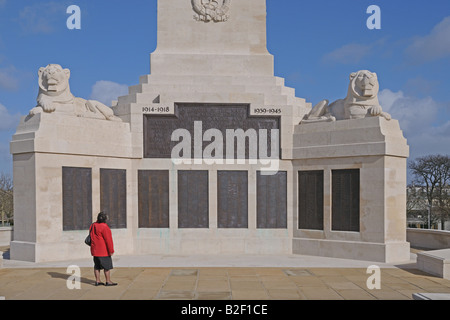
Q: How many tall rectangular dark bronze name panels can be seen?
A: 8